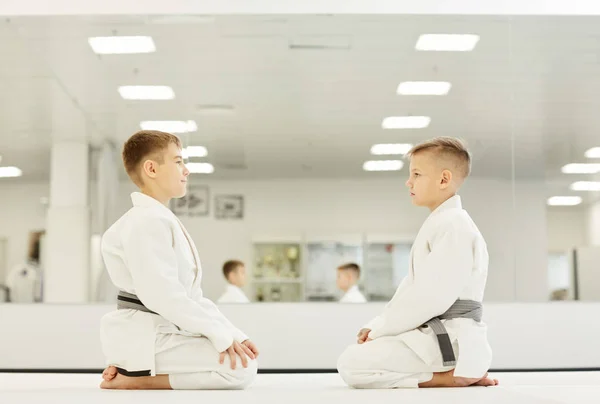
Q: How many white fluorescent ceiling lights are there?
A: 15